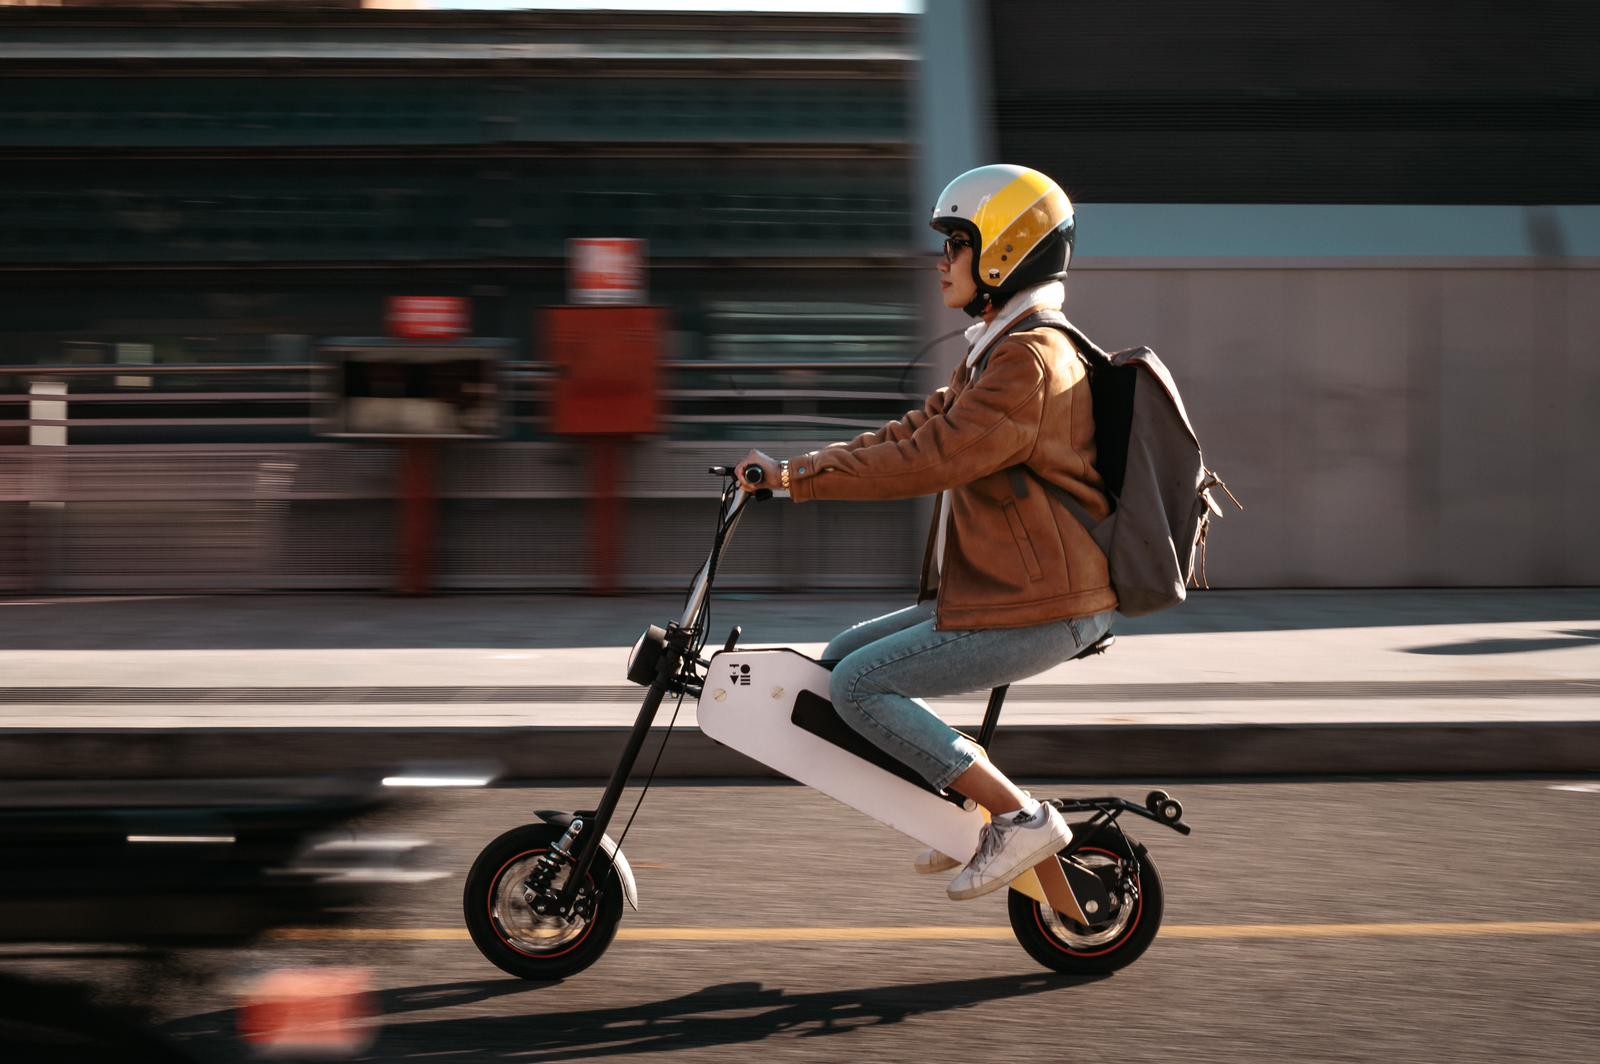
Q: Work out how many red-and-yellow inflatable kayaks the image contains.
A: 0